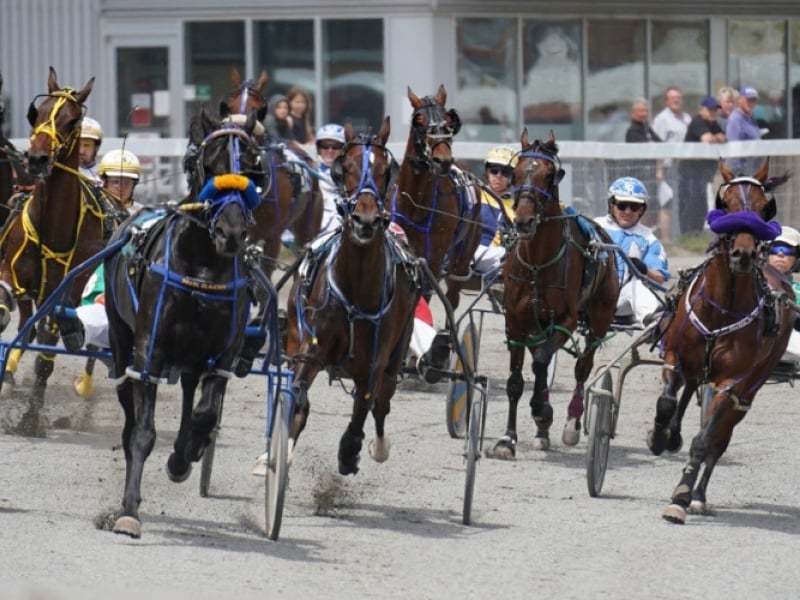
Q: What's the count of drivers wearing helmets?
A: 6